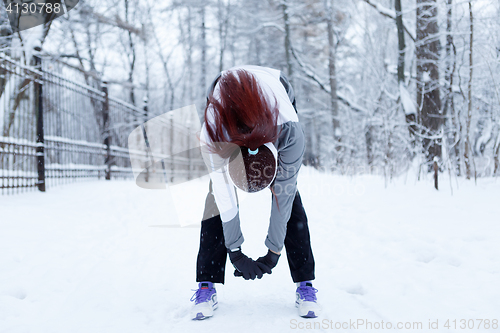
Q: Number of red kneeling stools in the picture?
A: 0